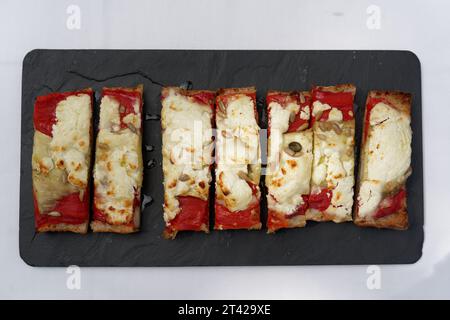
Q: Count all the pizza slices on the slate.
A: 7